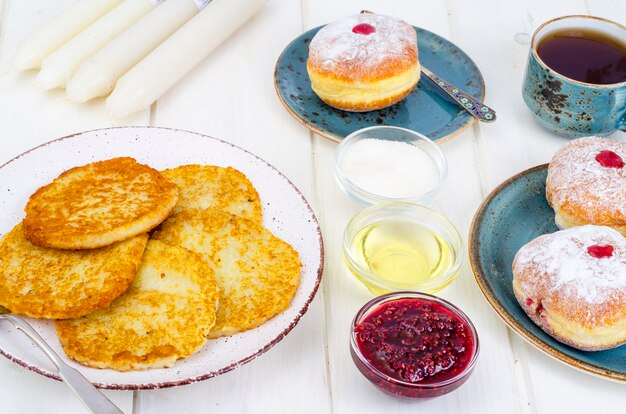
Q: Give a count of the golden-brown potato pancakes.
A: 5